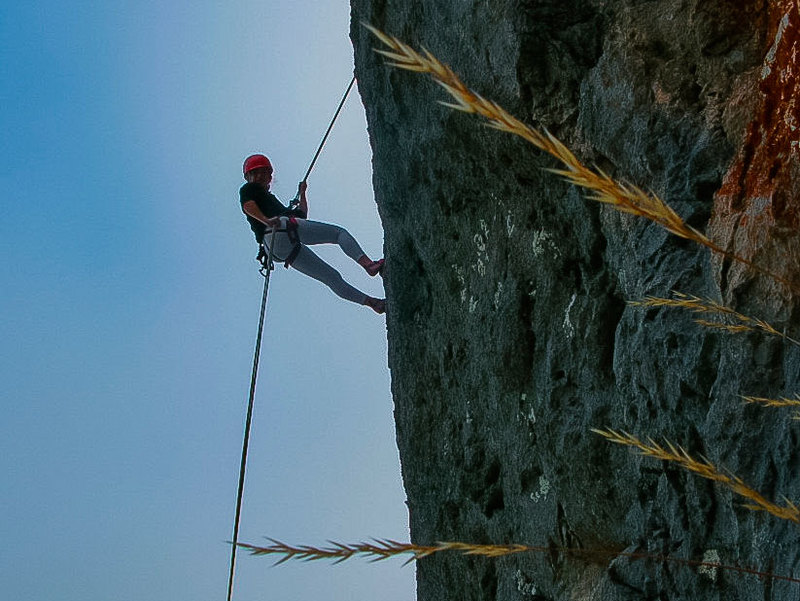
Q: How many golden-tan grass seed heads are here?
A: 5